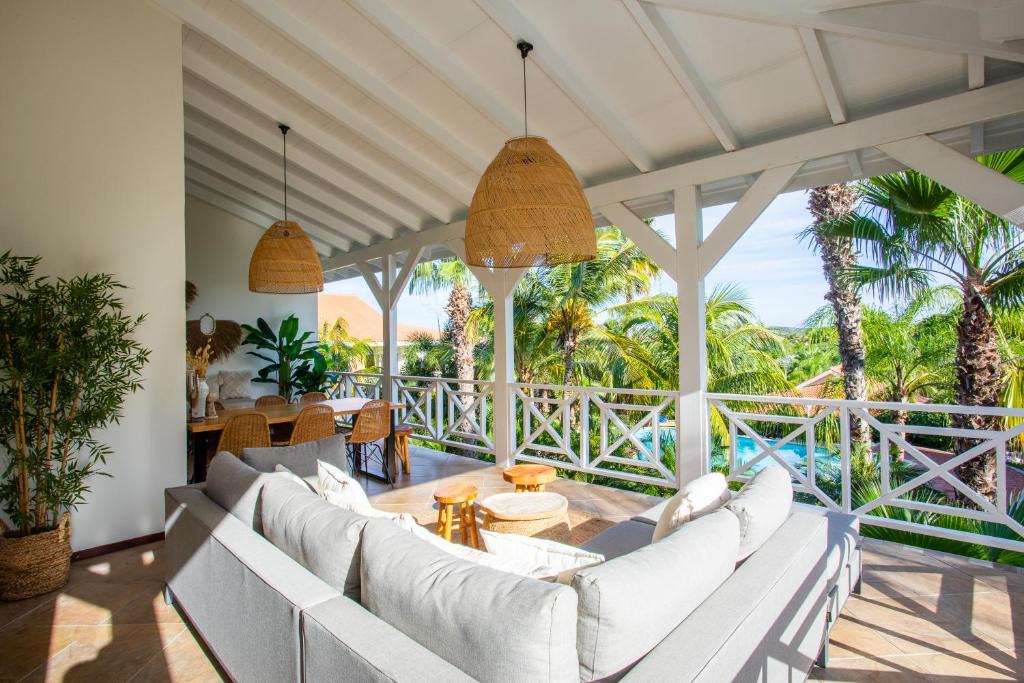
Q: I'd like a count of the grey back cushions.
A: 6